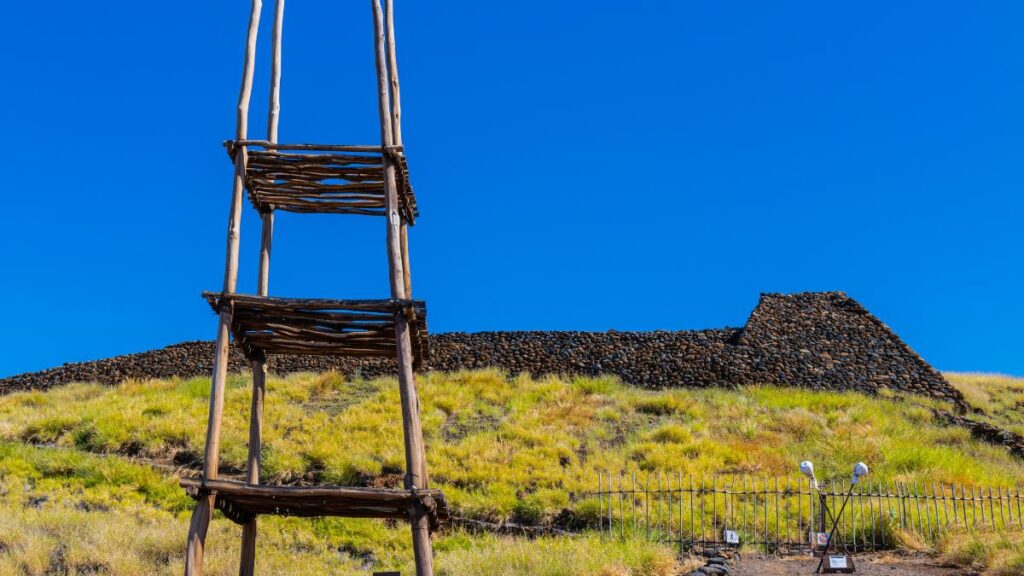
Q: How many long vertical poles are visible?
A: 4